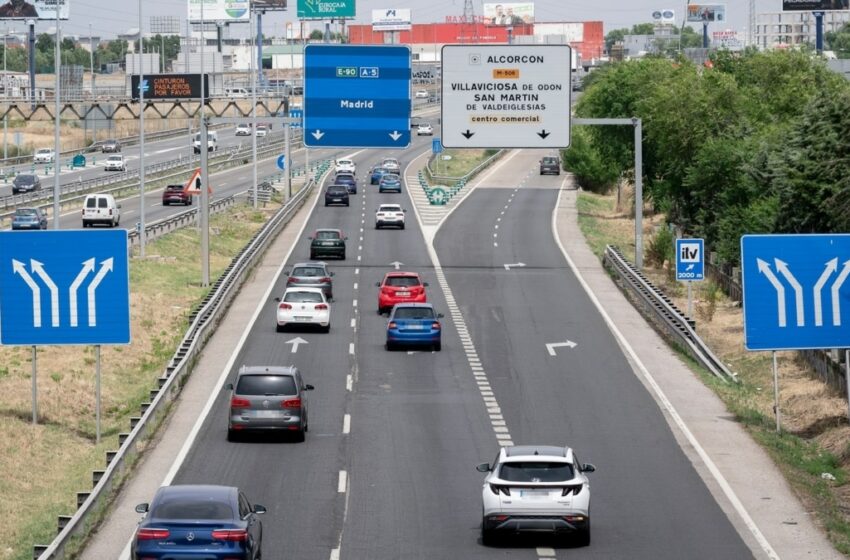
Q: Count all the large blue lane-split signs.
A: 2